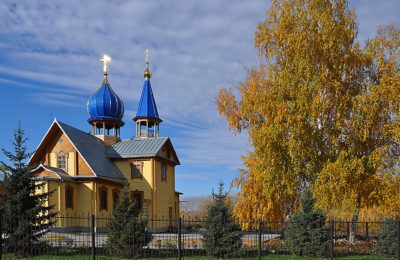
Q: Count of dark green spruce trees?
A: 5